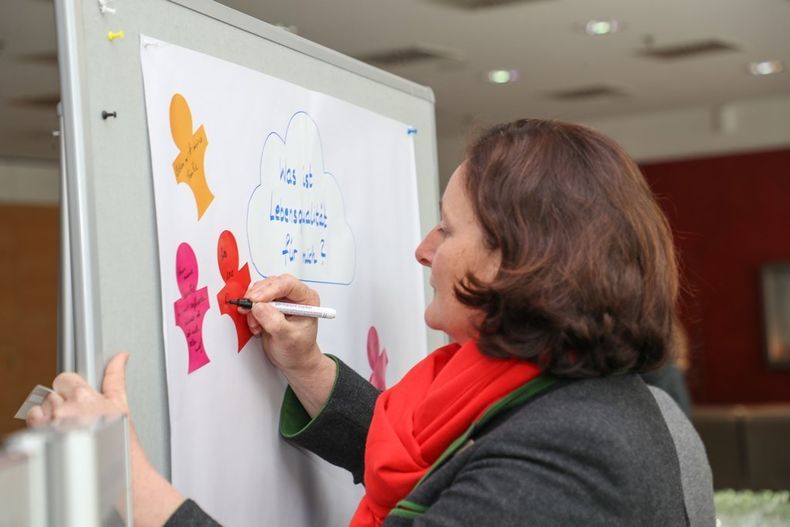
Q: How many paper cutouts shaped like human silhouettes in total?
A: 4